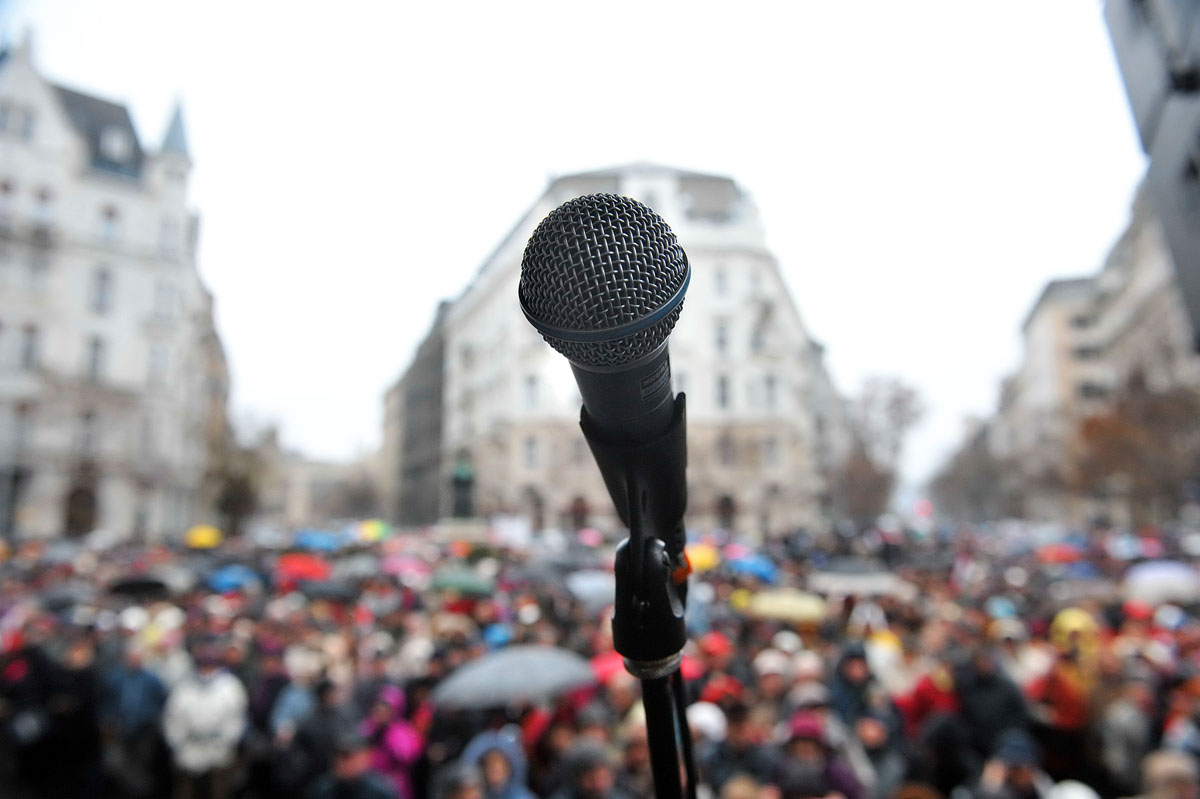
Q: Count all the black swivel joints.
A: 1